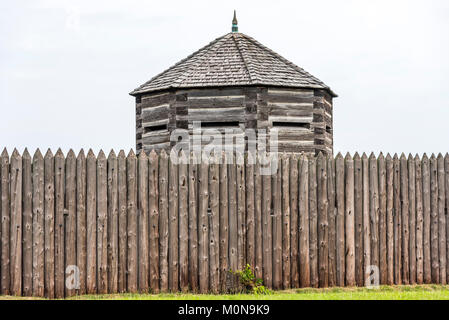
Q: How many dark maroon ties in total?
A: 0